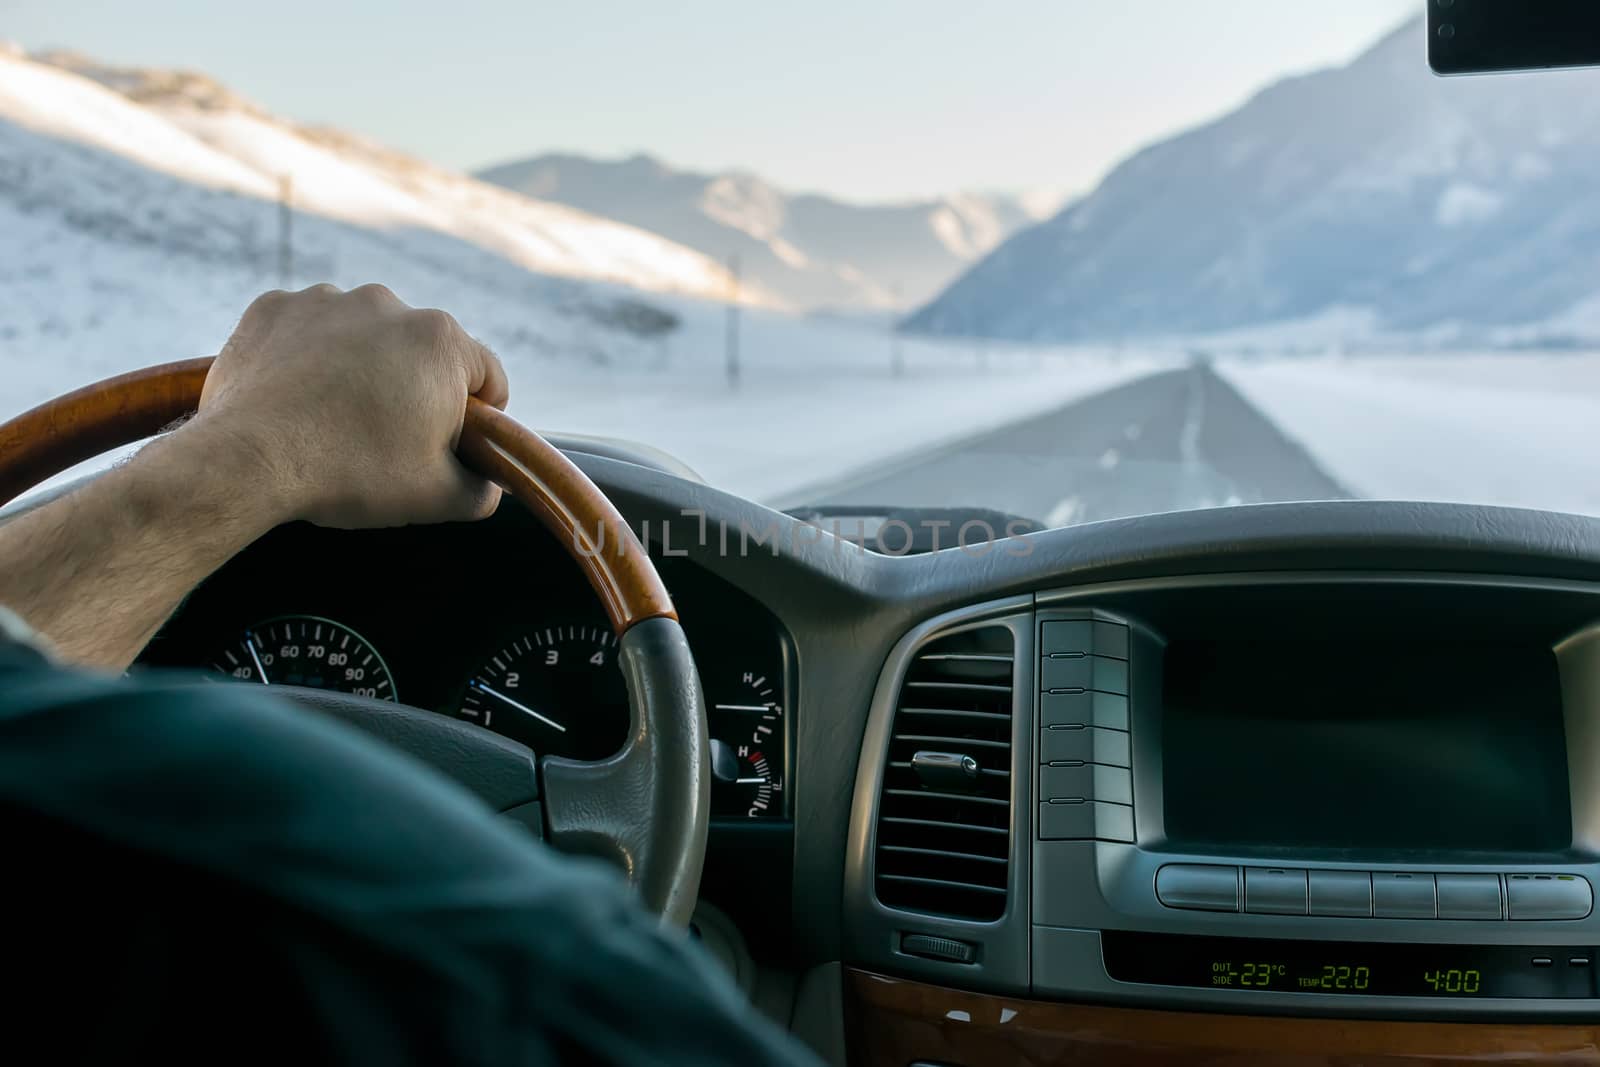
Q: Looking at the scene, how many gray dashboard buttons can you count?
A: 12